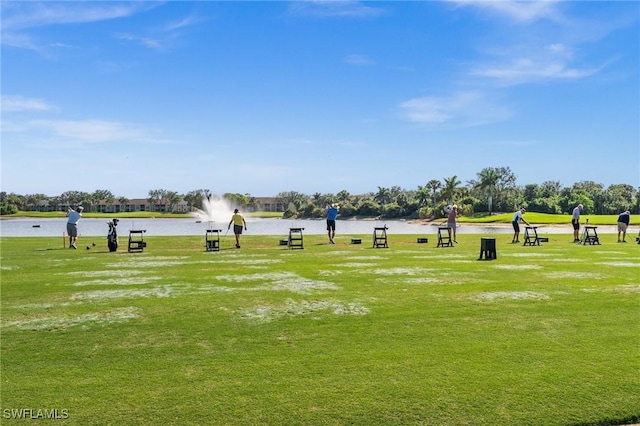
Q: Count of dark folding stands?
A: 7